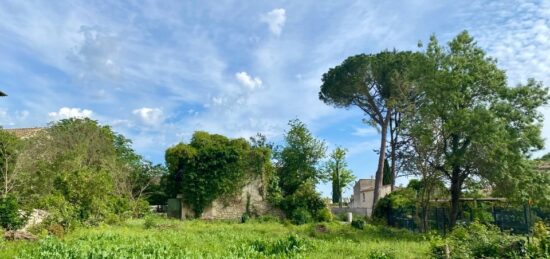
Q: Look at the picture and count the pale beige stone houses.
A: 1